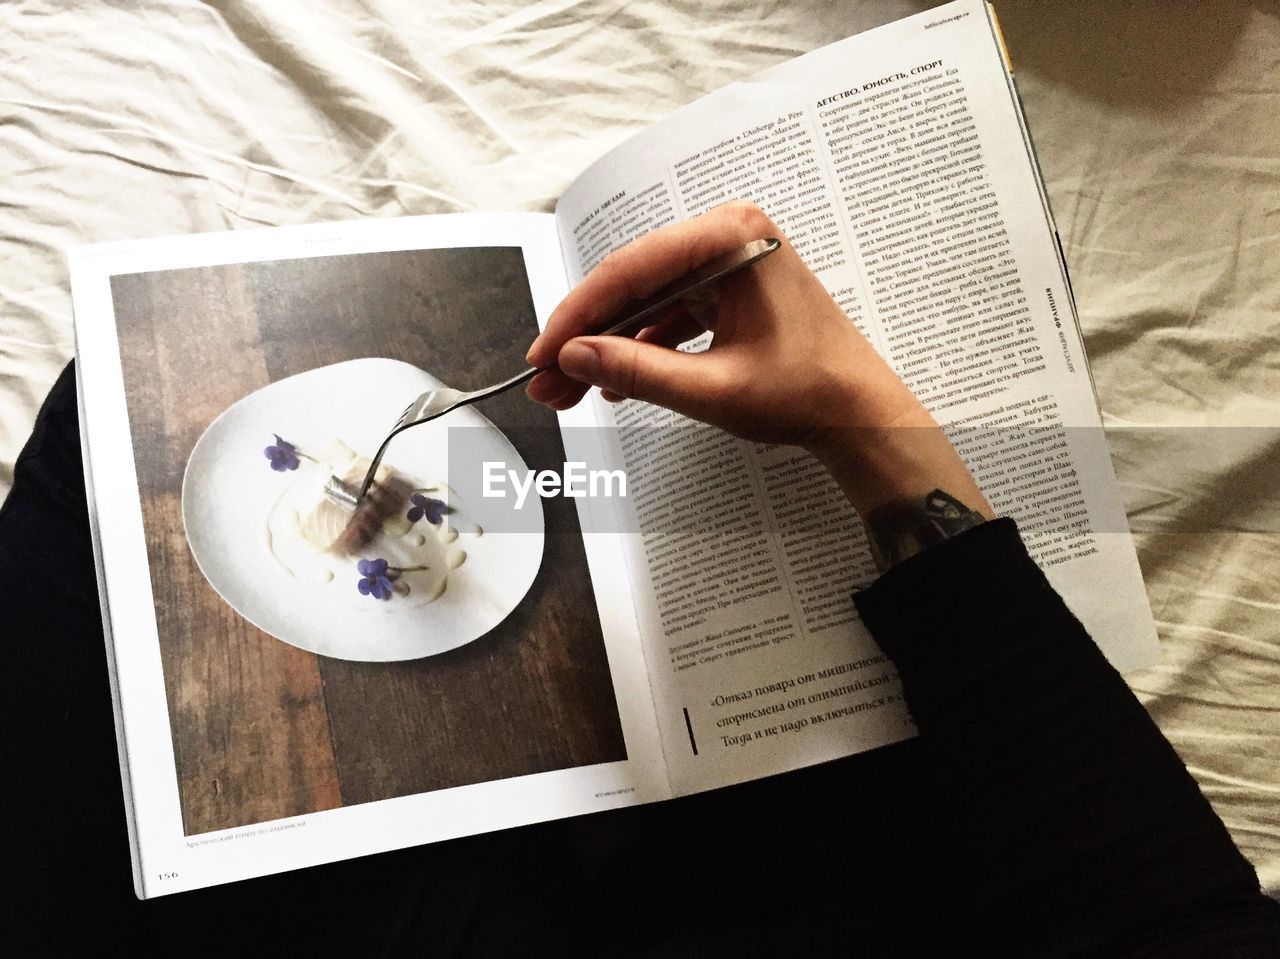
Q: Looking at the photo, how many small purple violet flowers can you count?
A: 3